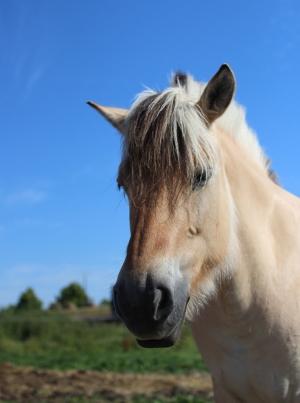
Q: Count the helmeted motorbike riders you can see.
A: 0